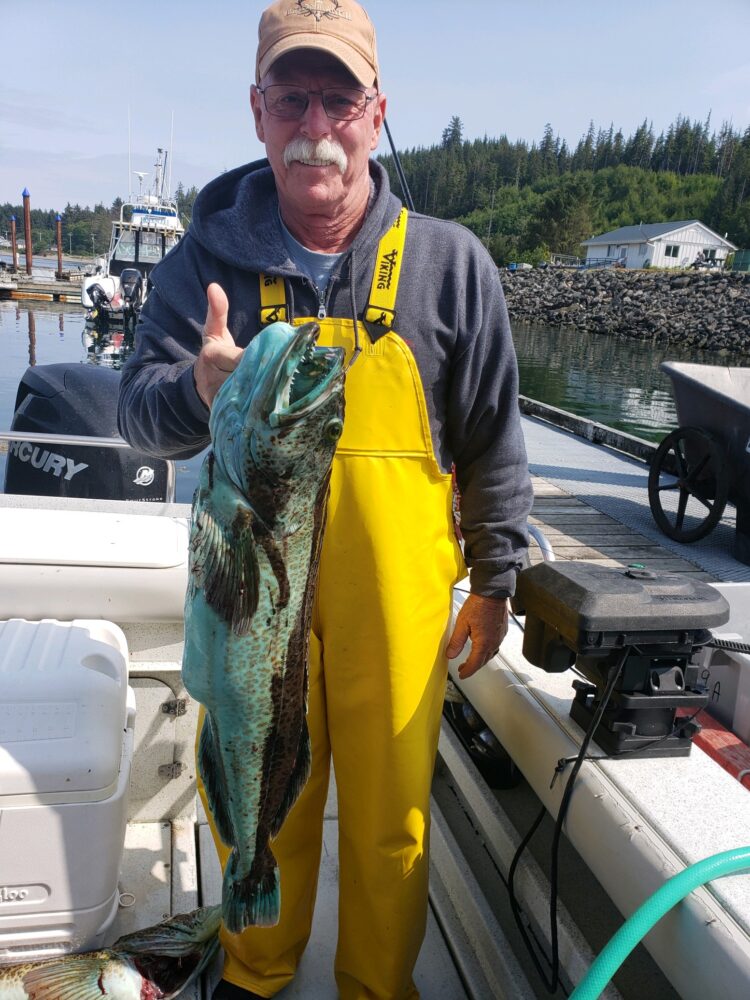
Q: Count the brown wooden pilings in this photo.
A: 3